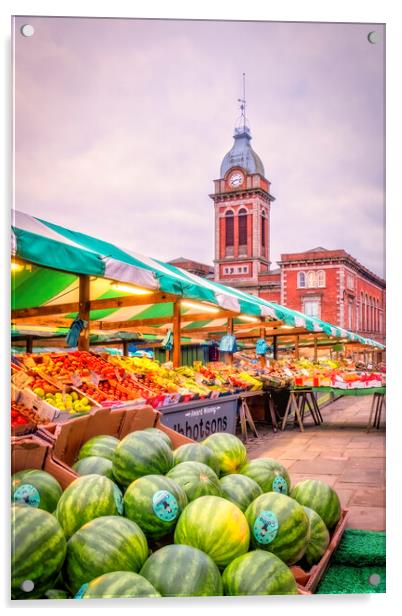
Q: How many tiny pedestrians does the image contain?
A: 0